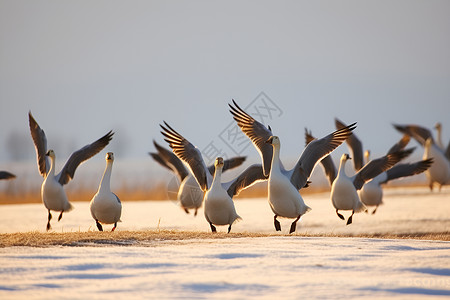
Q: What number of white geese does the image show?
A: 9